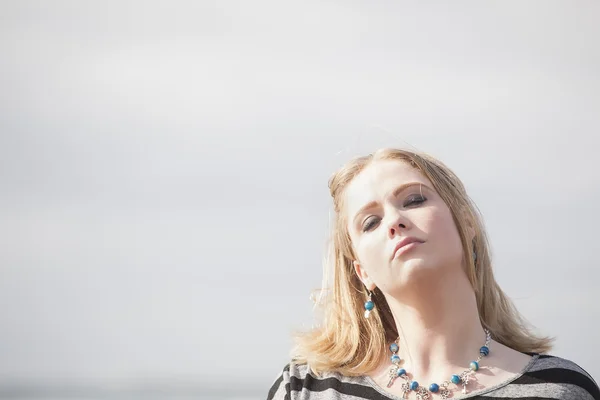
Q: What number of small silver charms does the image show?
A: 5